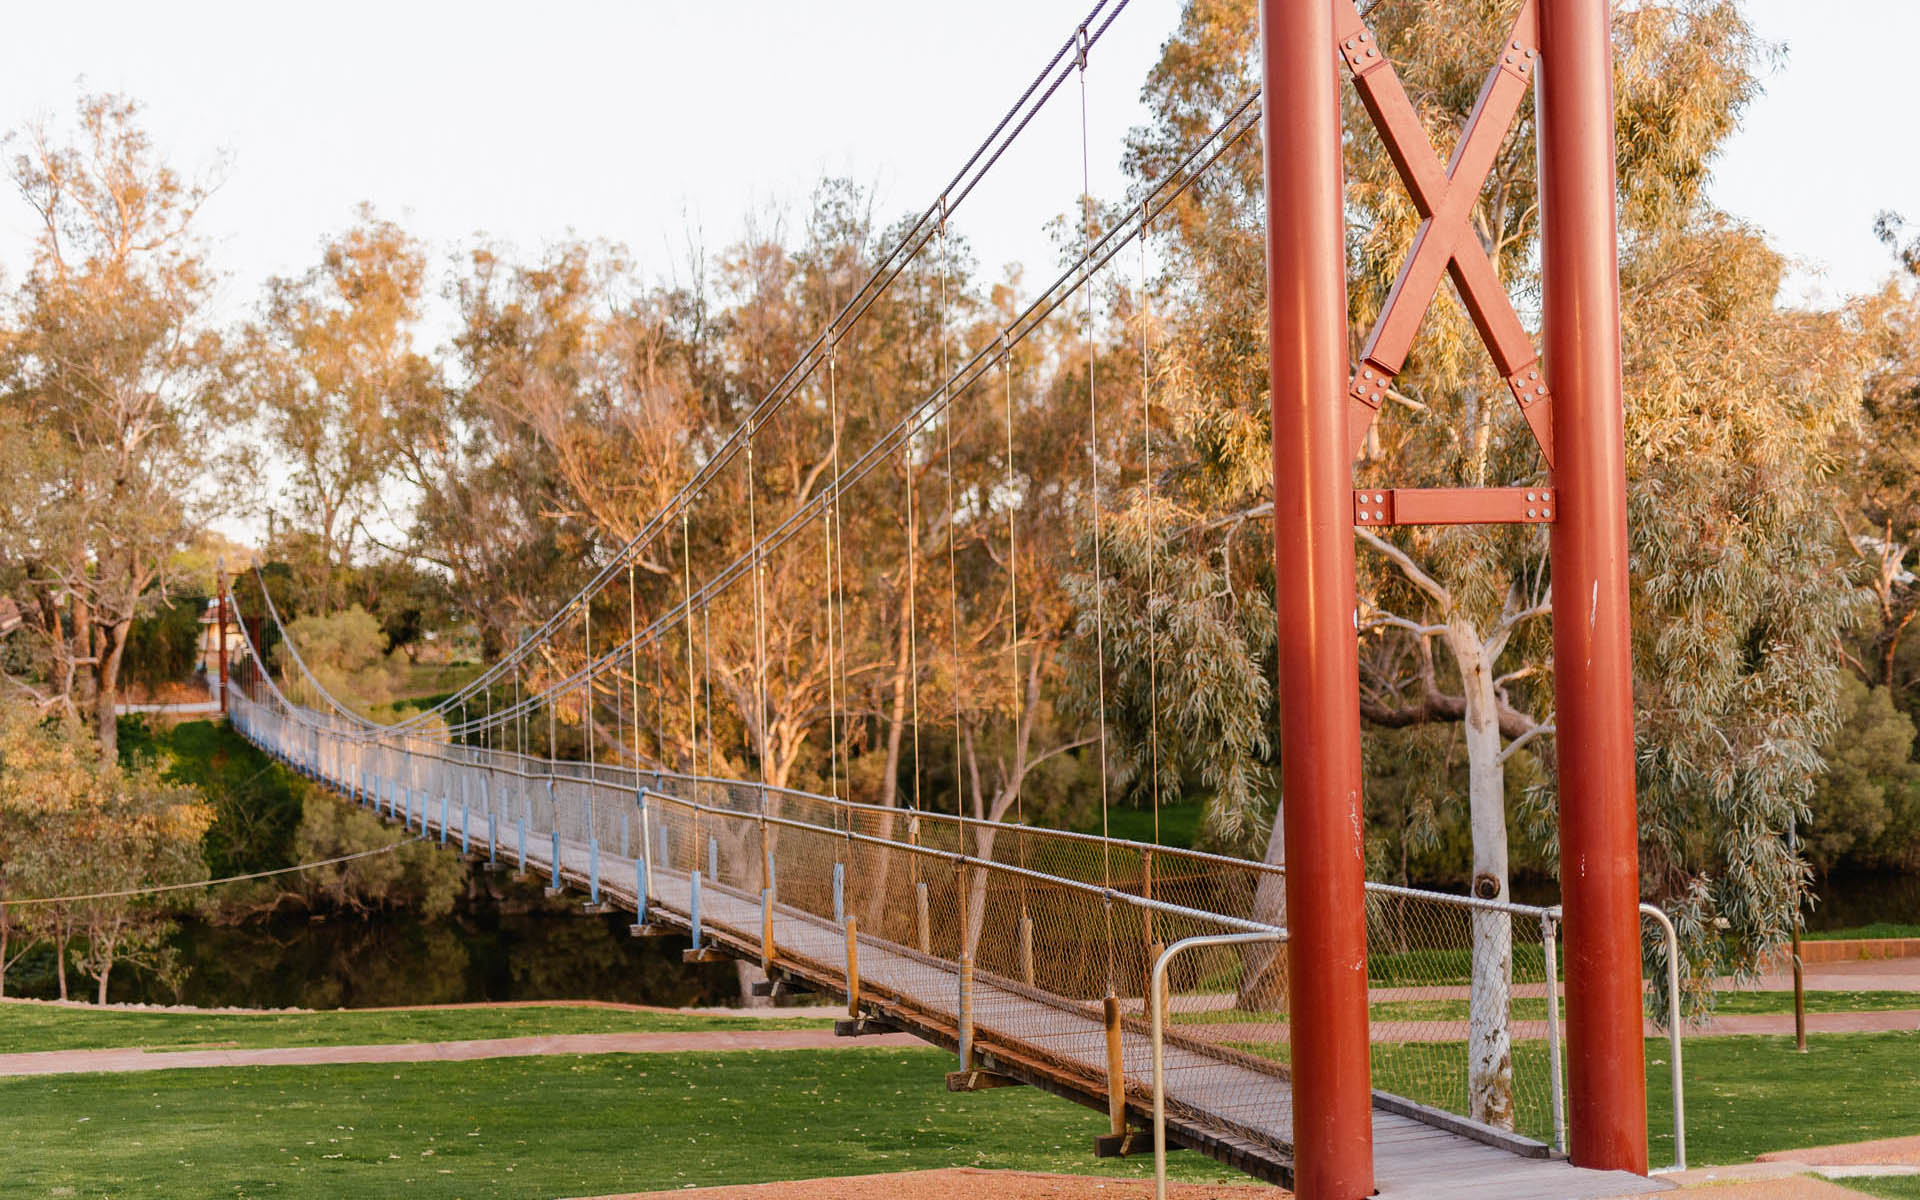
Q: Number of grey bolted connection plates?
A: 6